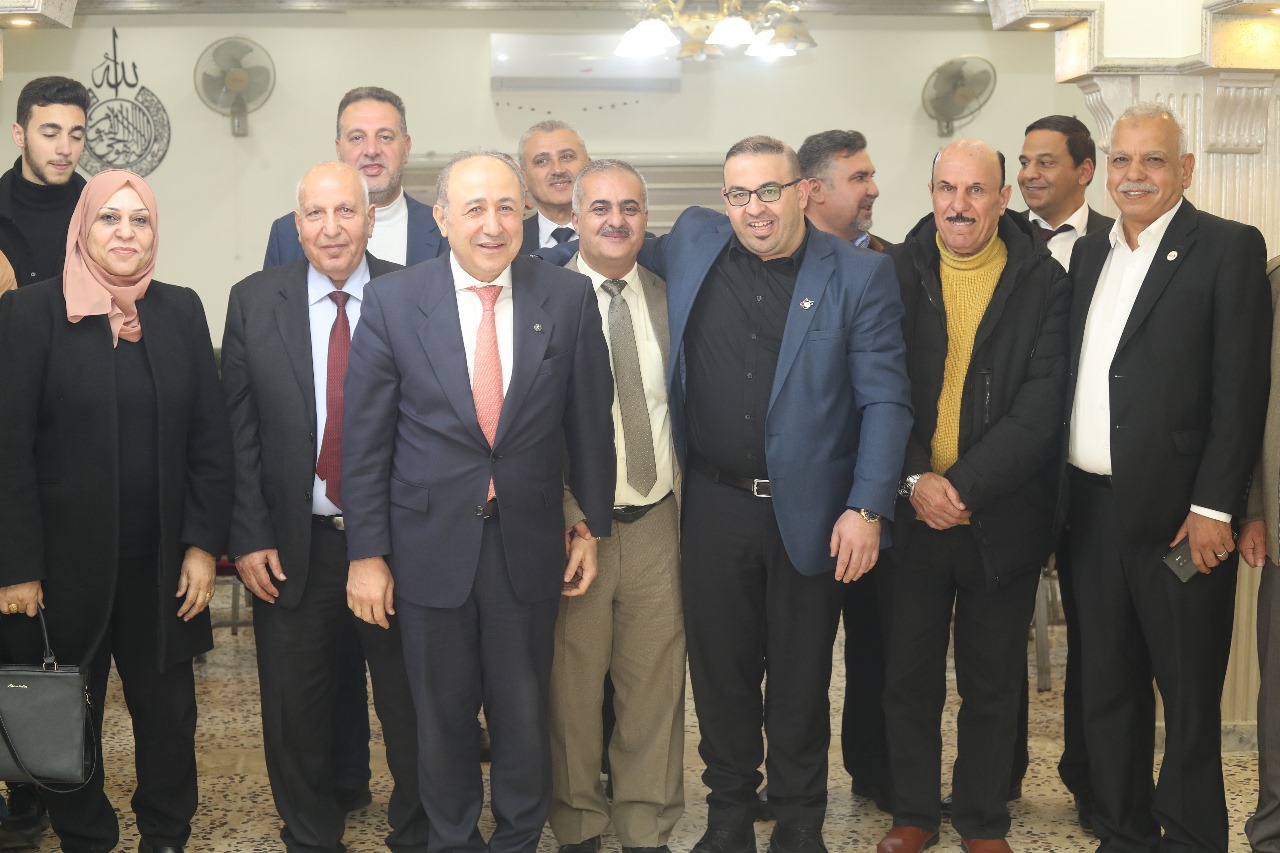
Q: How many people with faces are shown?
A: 12